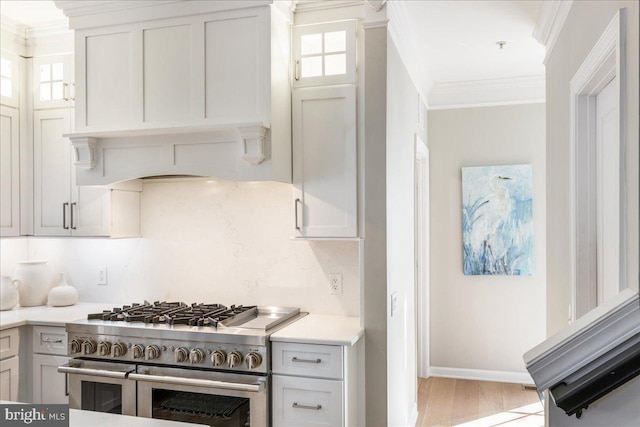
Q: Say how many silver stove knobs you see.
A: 11